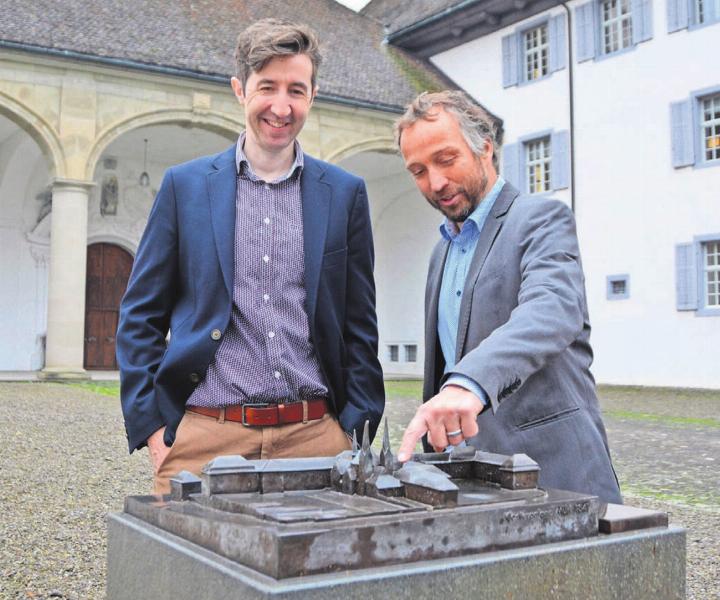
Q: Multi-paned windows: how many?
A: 6